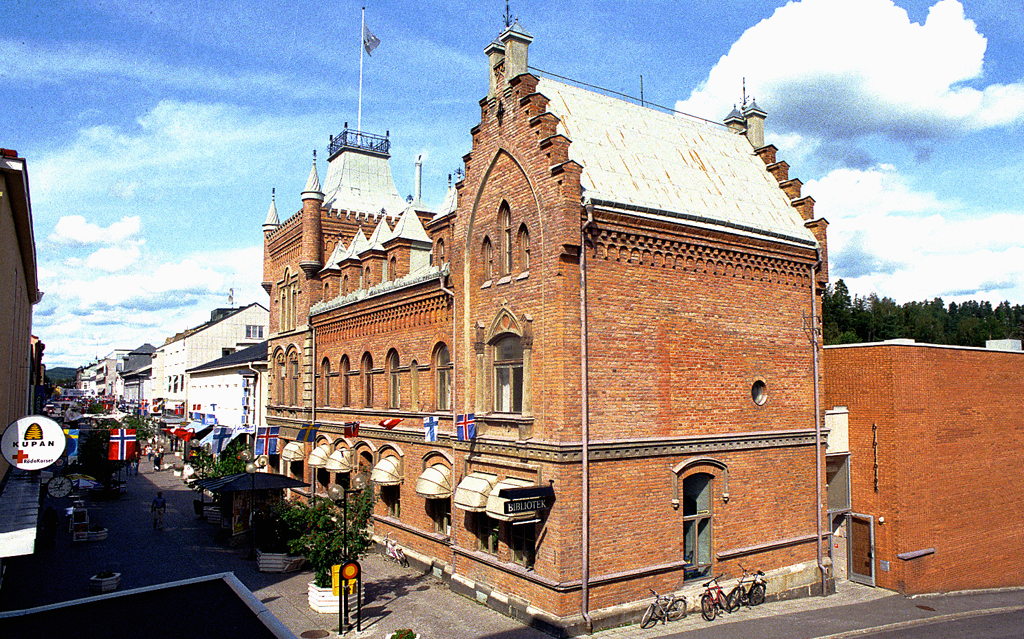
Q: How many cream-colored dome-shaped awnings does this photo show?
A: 7